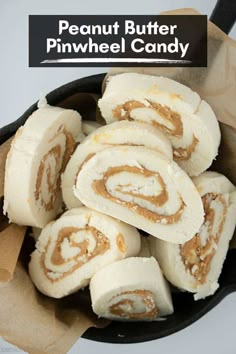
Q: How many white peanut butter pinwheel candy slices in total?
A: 7